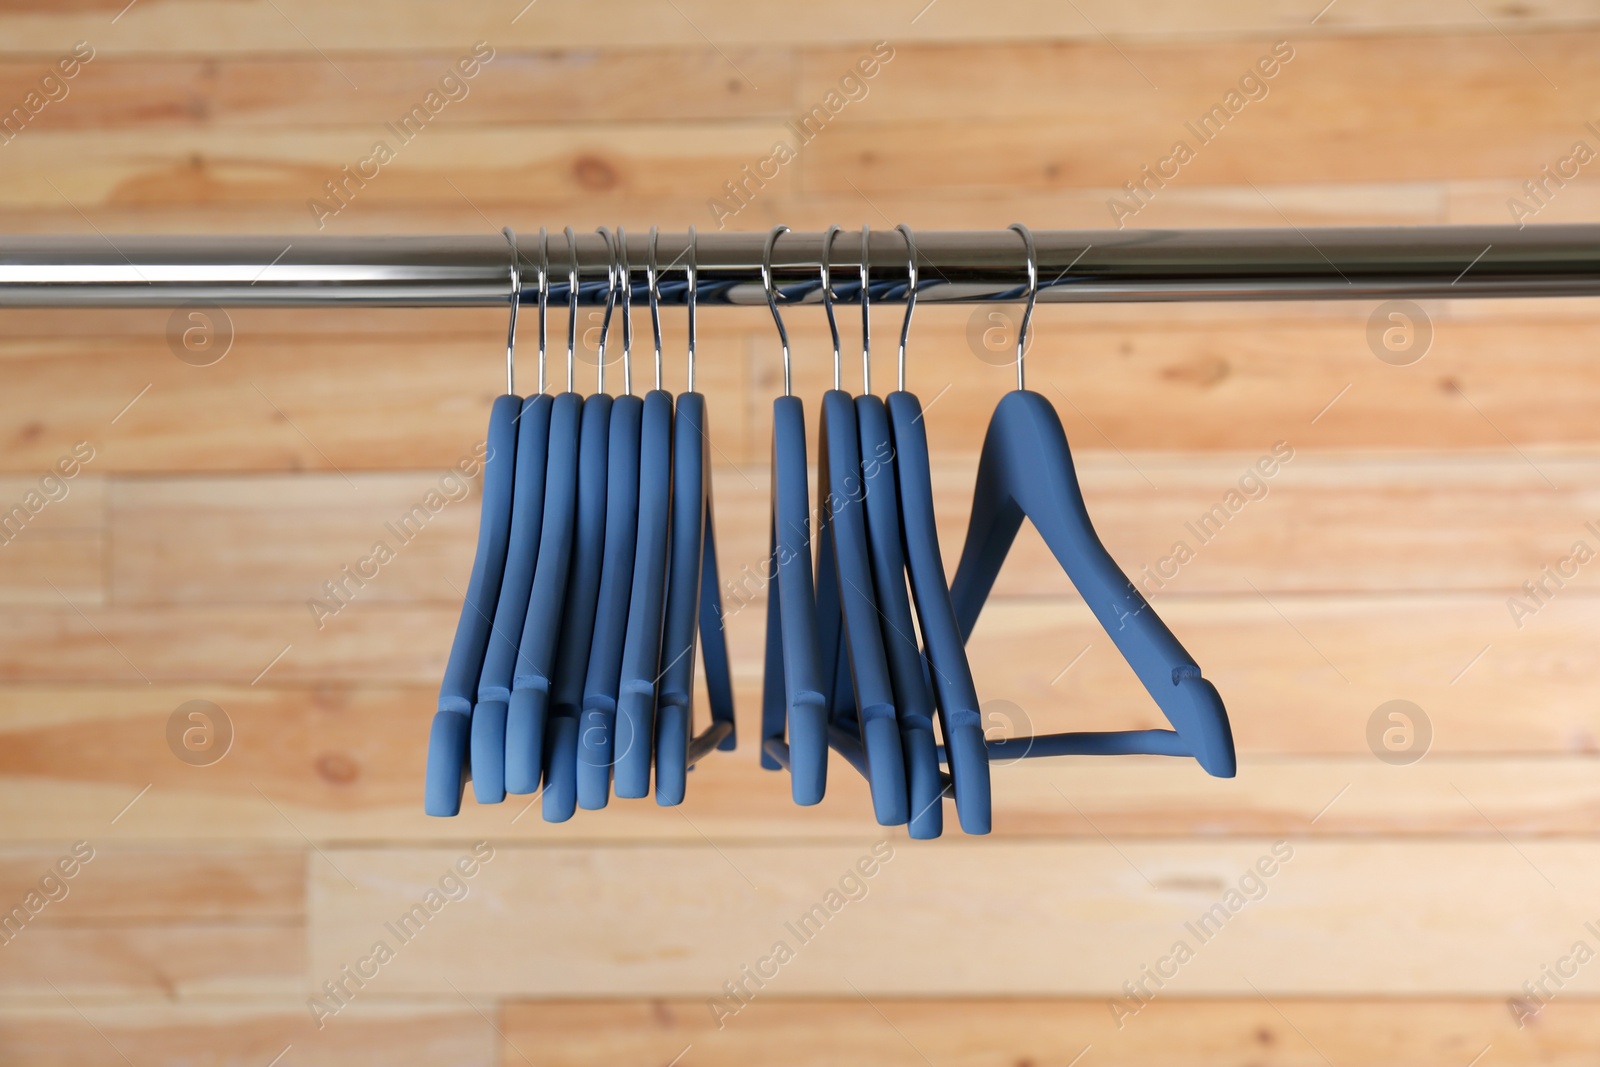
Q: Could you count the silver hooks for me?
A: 12